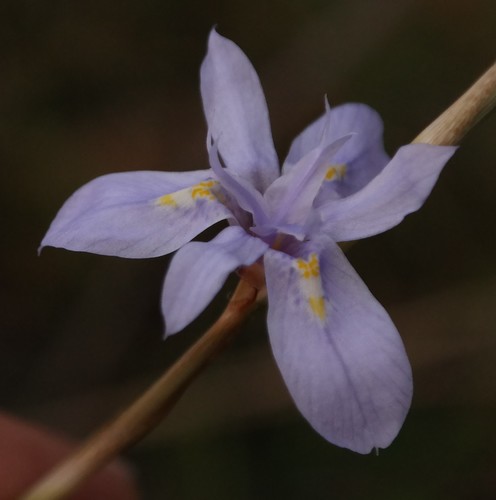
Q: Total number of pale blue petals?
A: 6